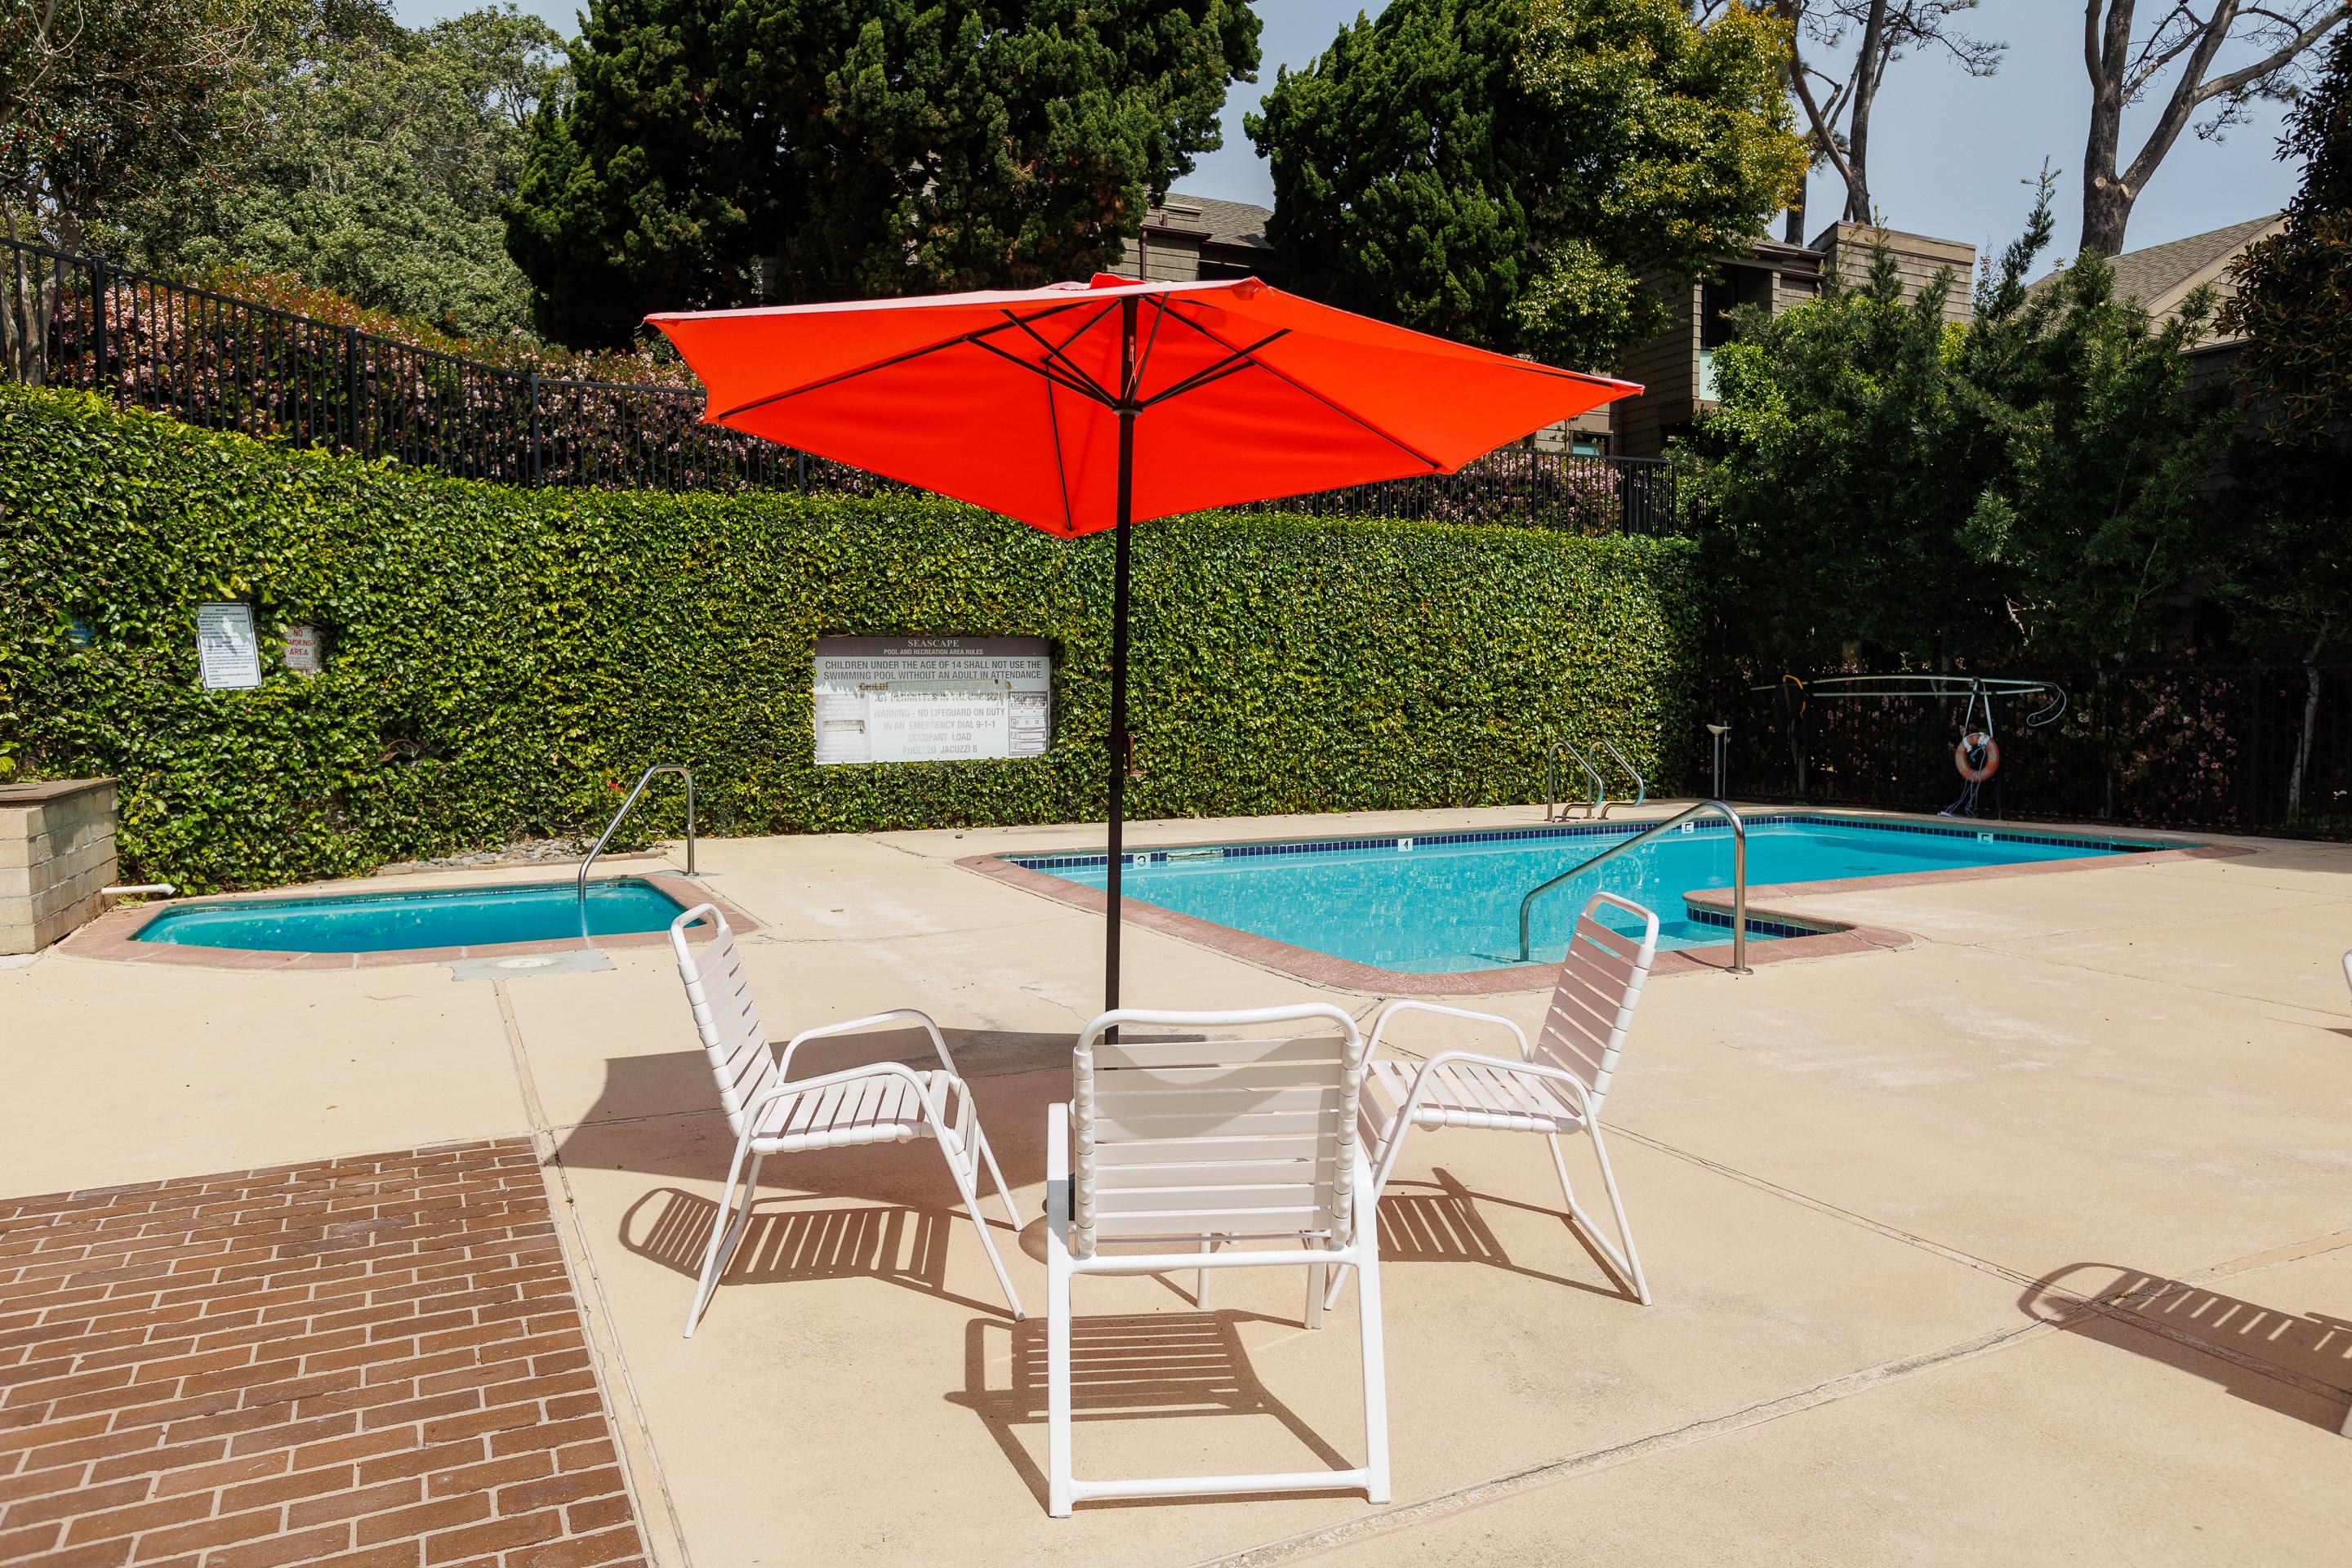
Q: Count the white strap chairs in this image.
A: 3